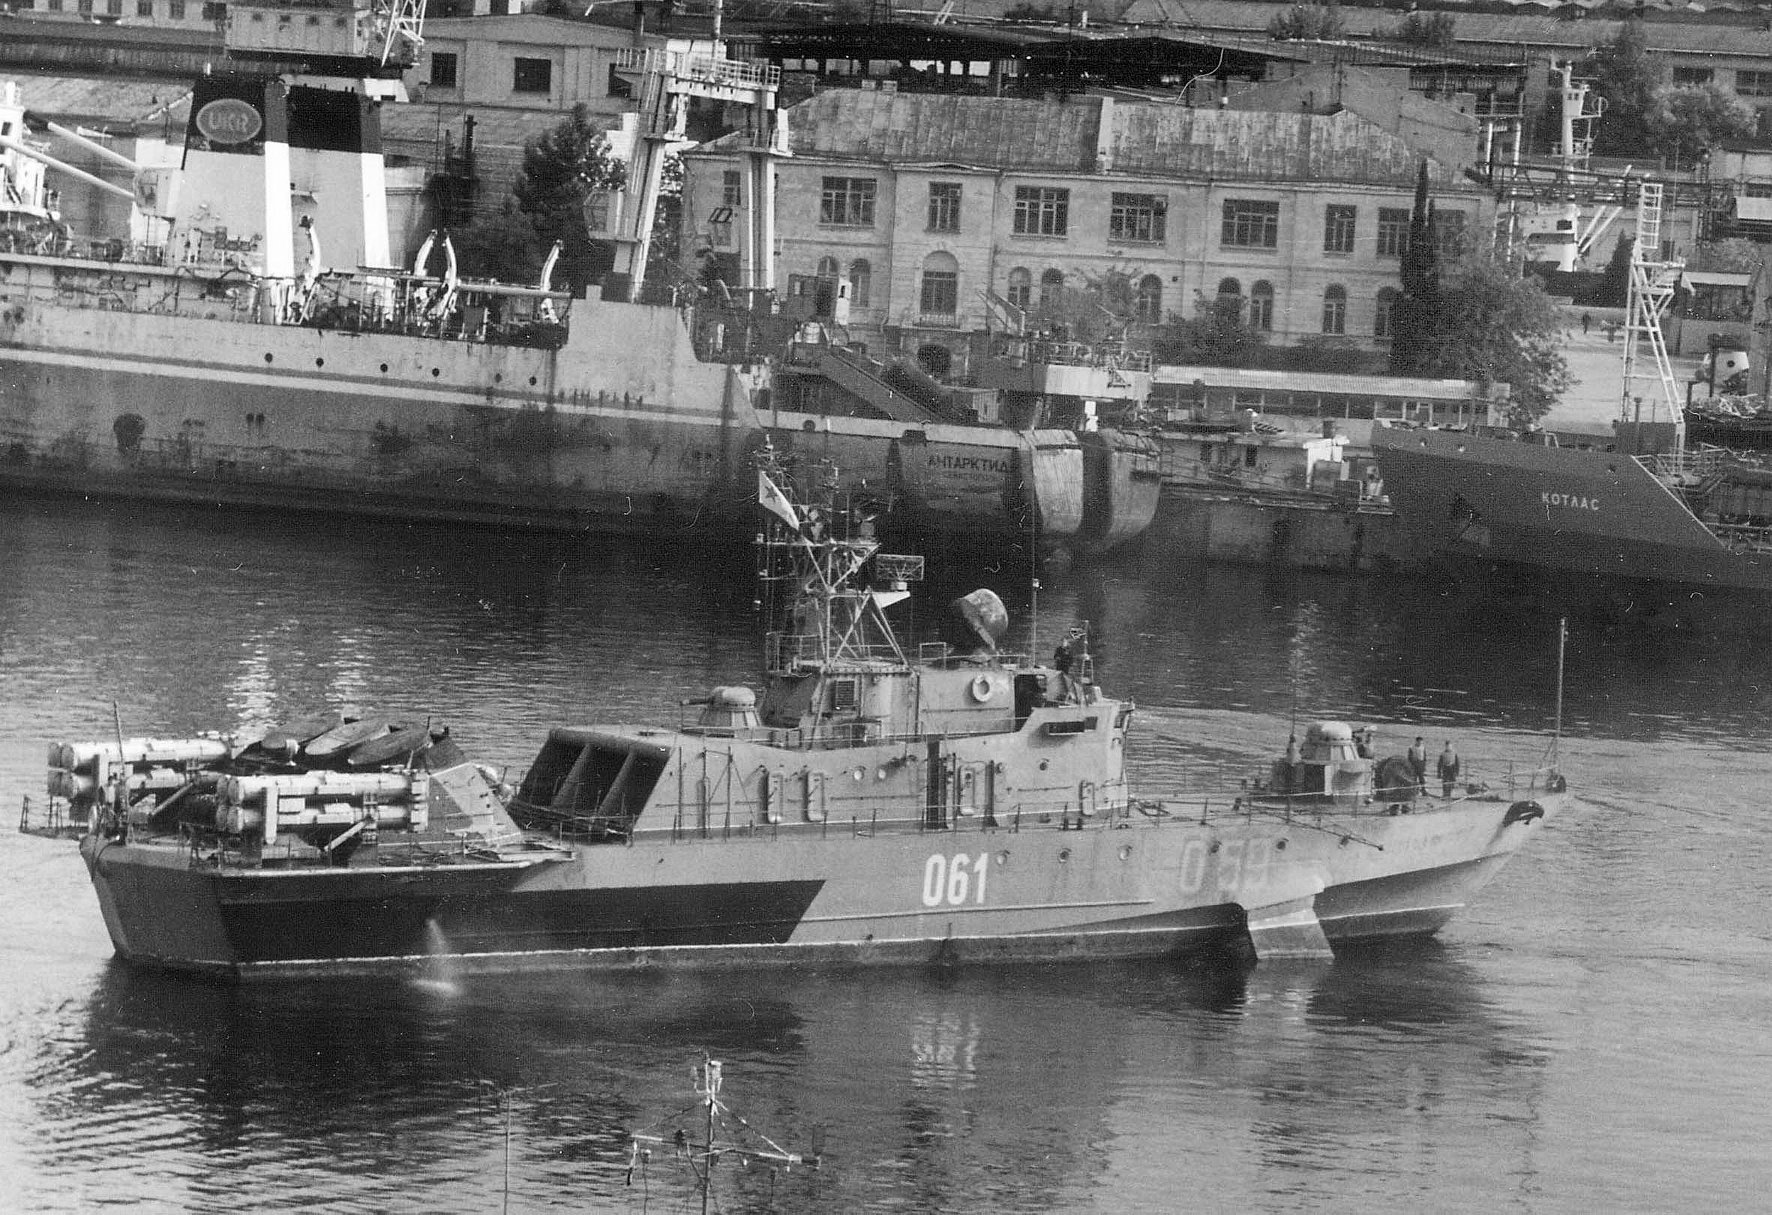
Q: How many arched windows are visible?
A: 10